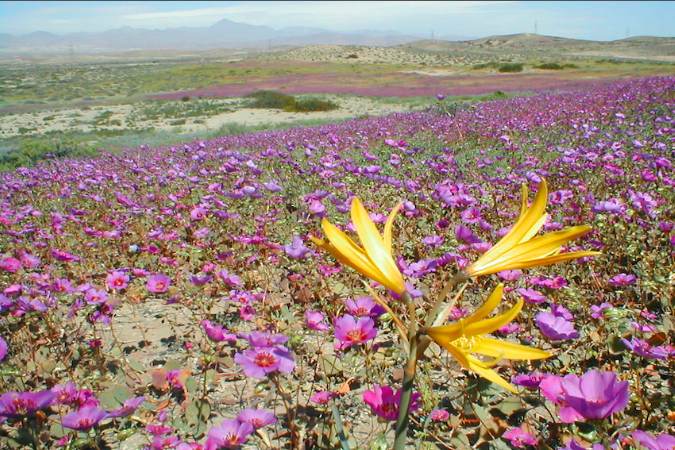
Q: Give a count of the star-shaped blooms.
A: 3